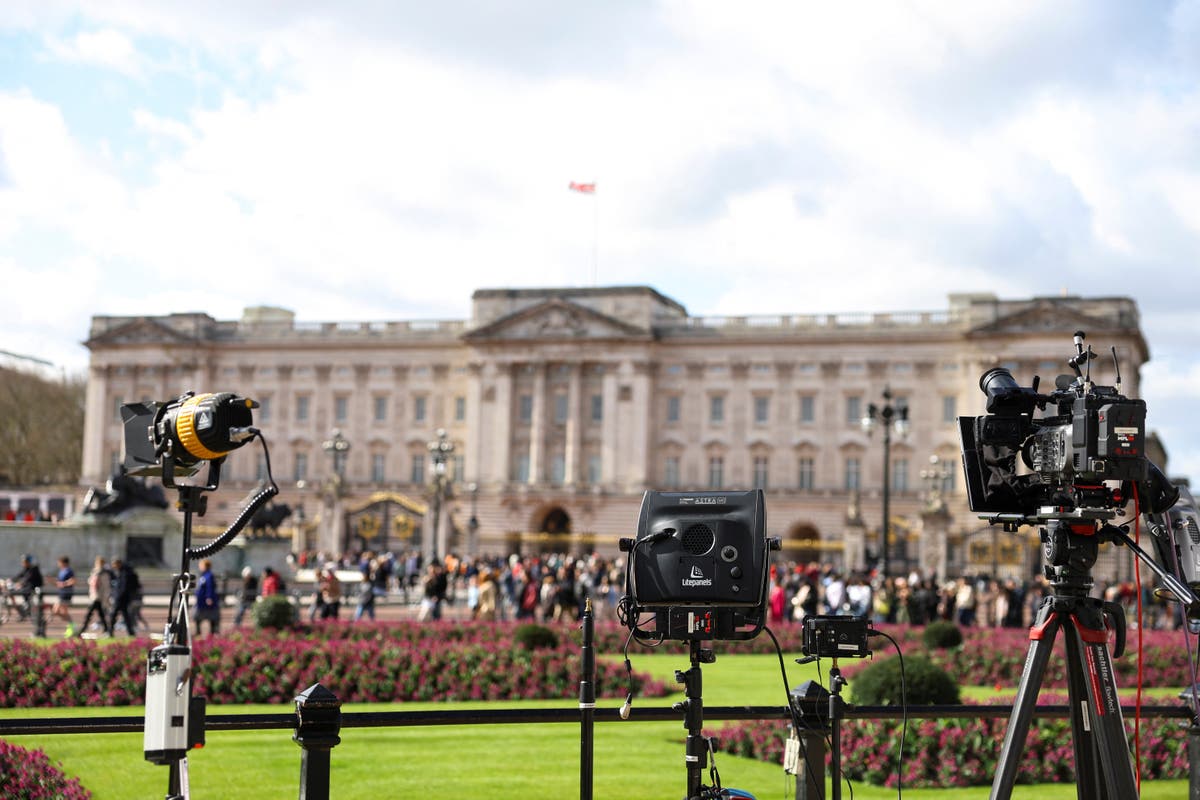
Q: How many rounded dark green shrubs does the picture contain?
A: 4